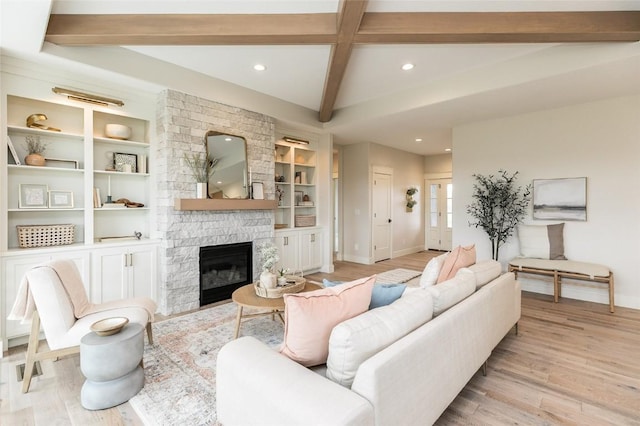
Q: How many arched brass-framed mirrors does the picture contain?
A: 1